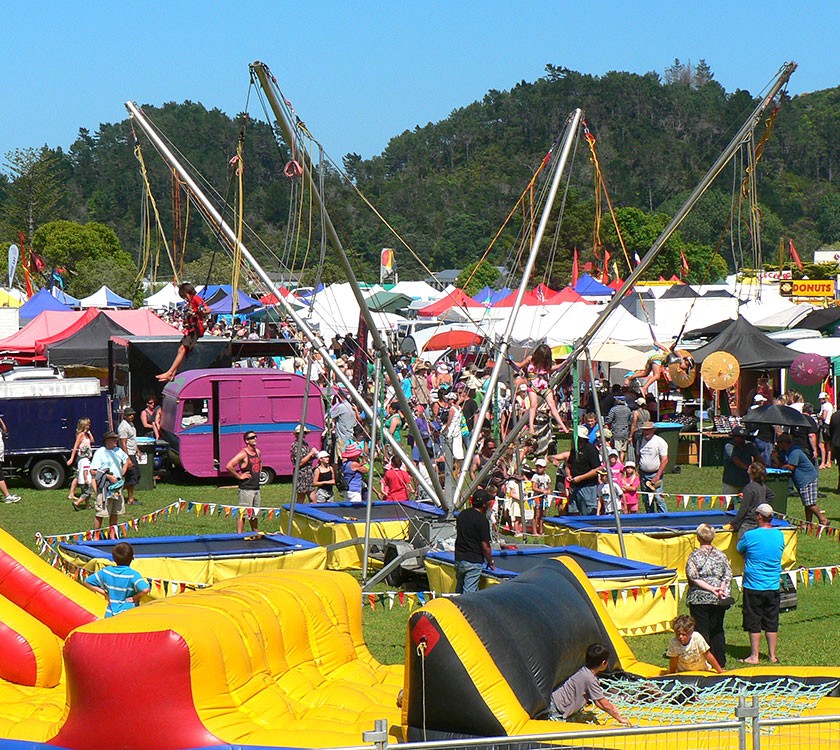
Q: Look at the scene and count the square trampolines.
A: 4